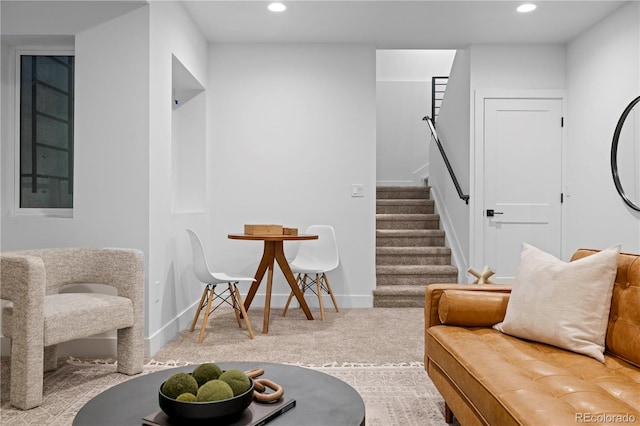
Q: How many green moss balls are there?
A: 5